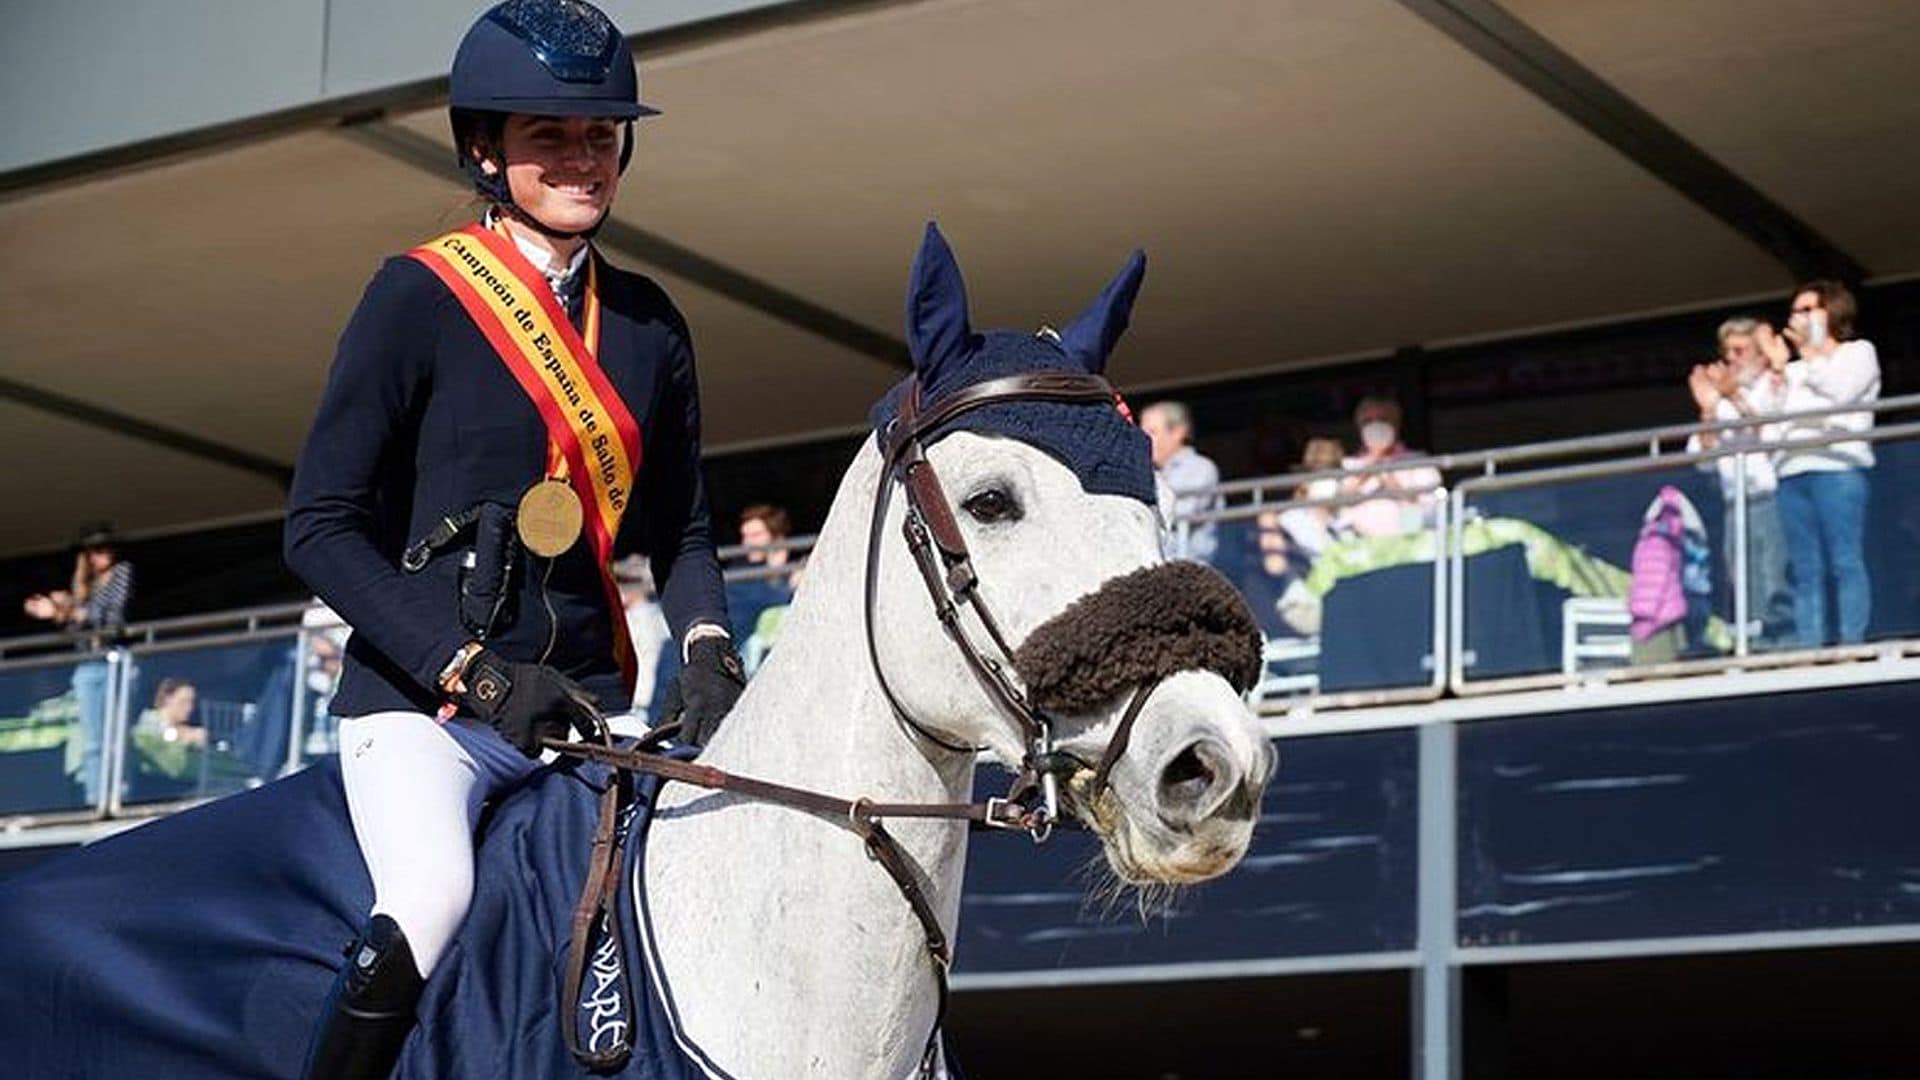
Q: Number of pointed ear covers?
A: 2